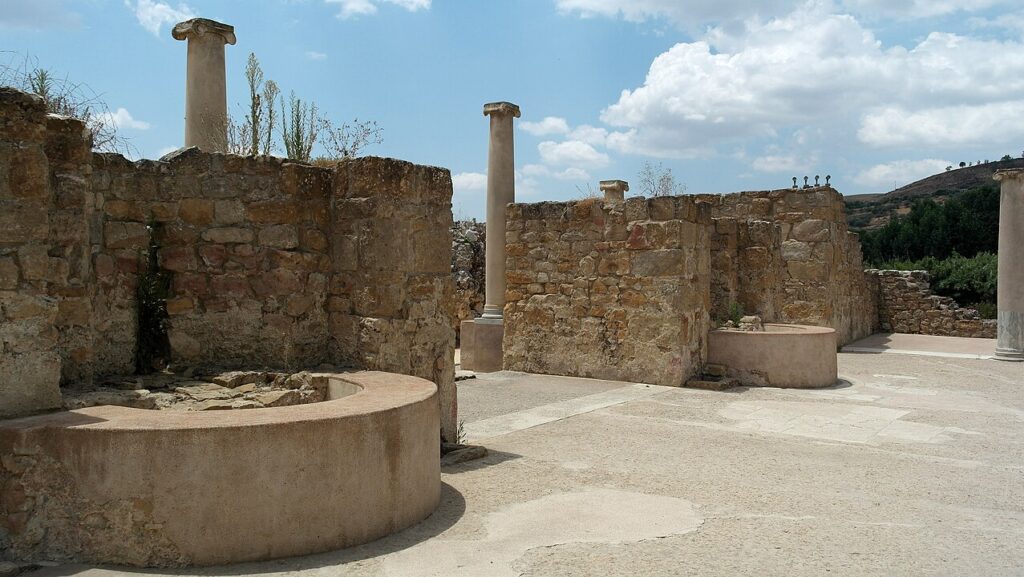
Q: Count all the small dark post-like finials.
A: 4